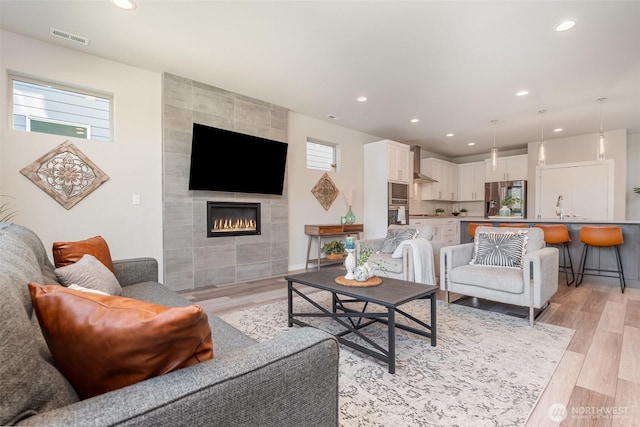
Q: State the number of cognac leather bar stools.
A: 4